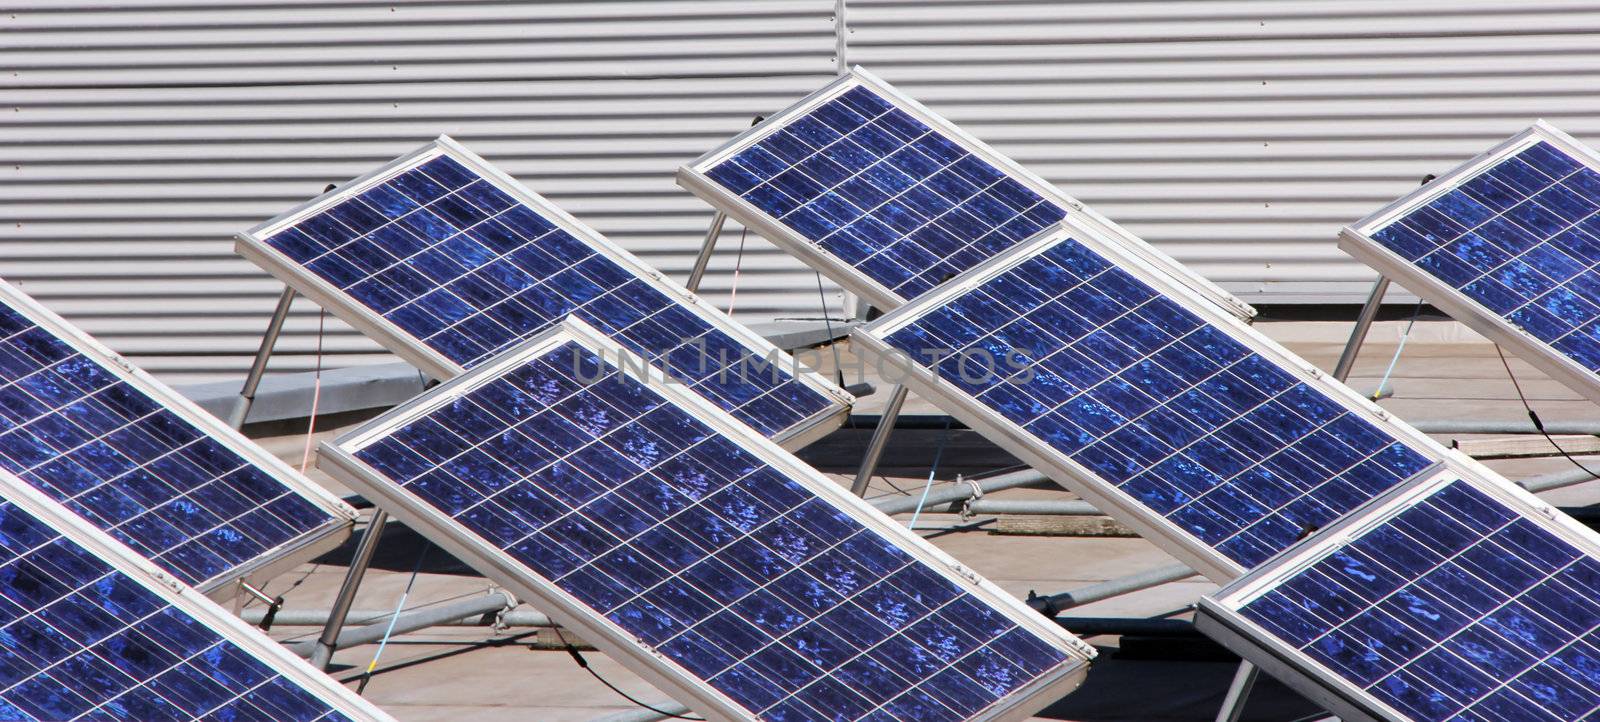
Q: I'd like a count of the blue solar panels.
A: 8